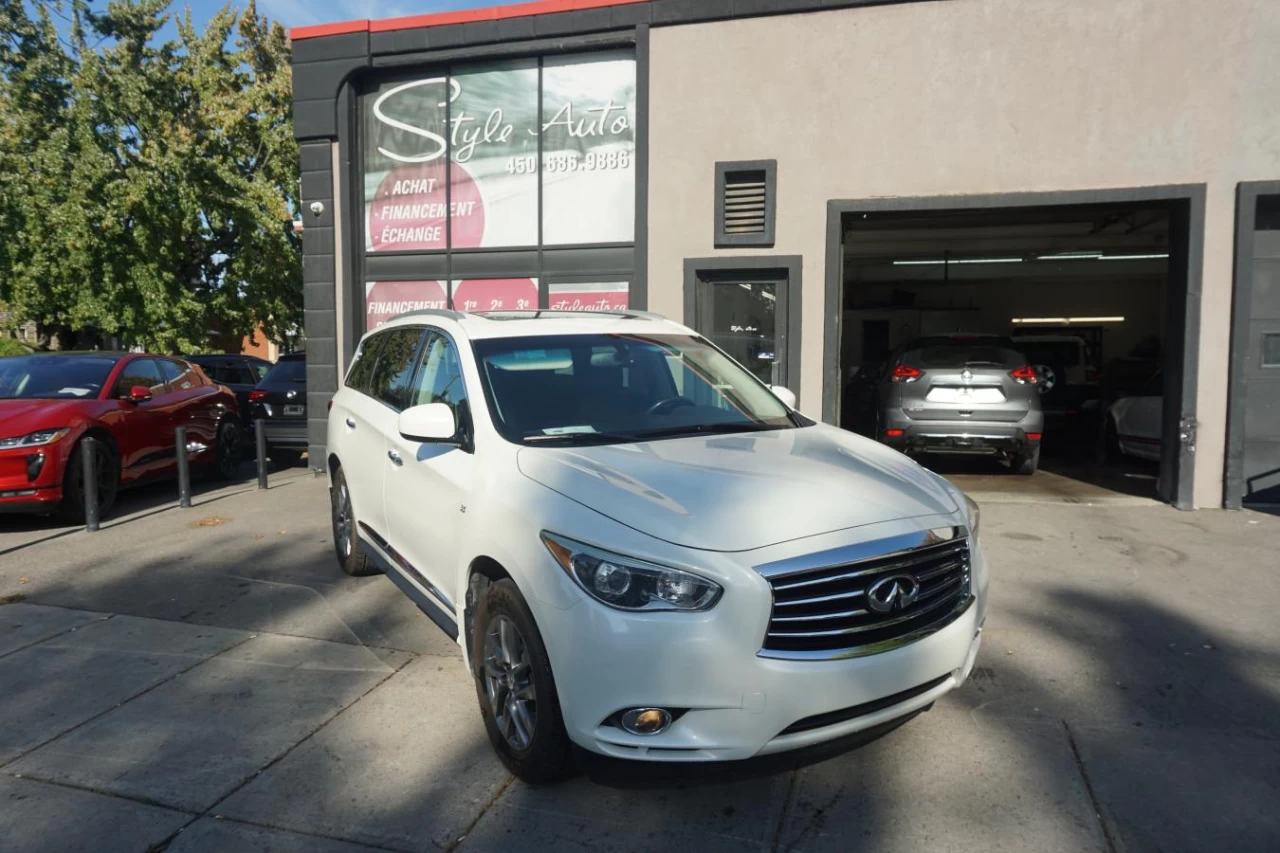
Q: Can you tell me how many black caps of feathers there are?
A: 0